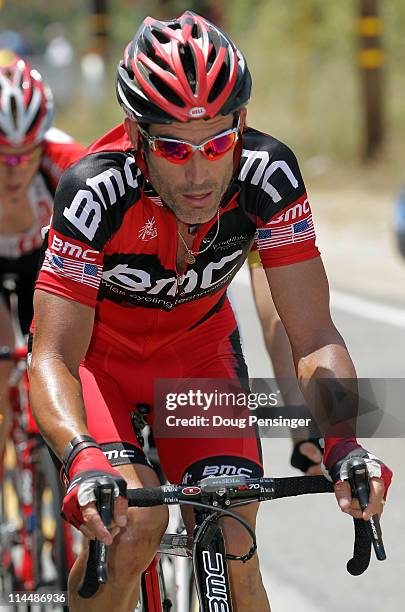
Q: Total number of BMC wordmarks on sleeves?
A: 4